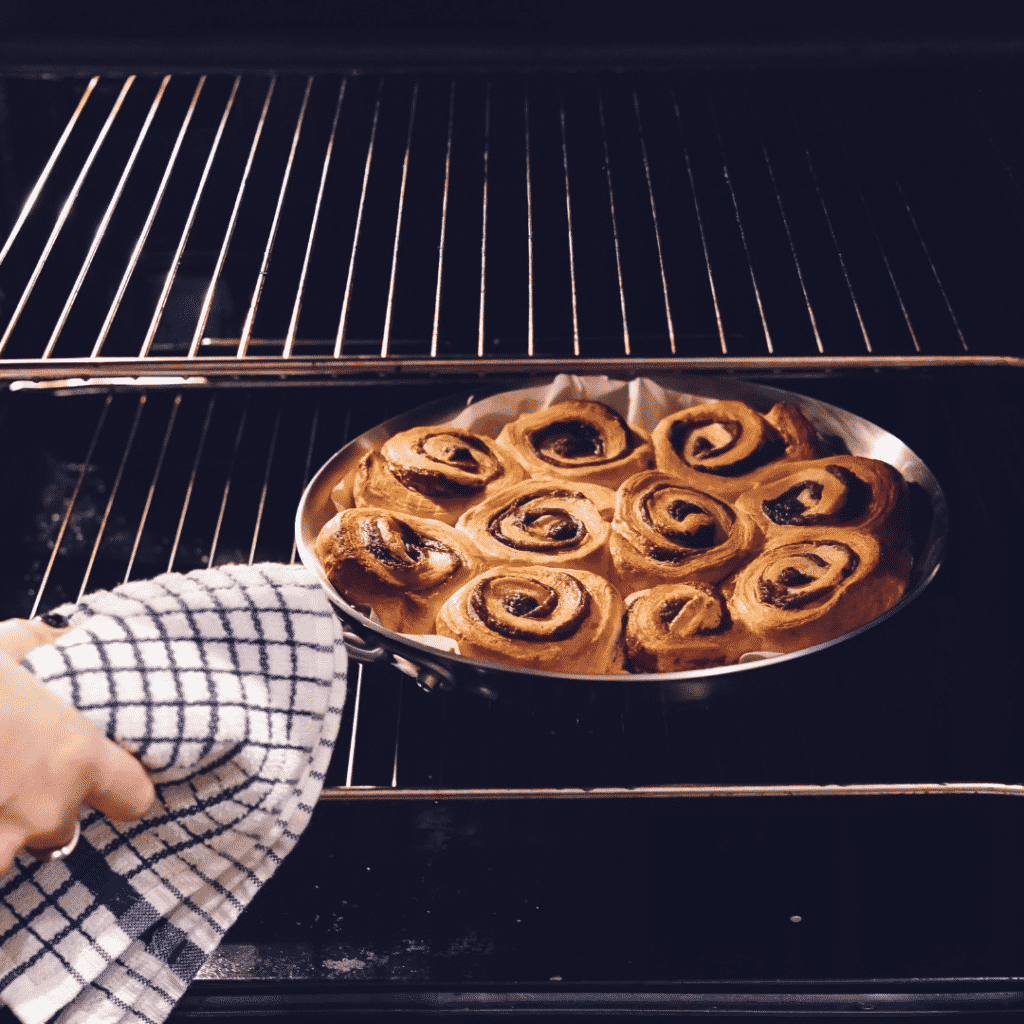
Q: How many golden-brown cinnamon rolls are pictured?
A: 10